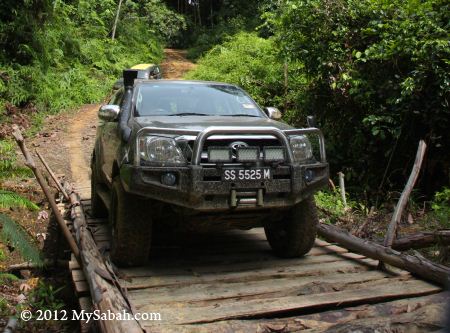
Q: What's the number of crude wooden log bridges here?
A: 1